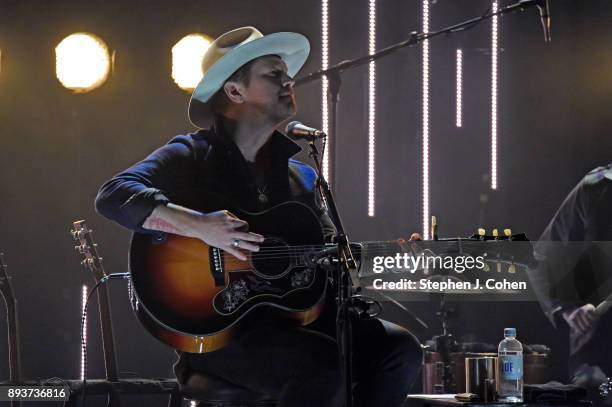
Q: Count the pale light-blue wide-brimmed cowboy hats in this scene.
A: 1